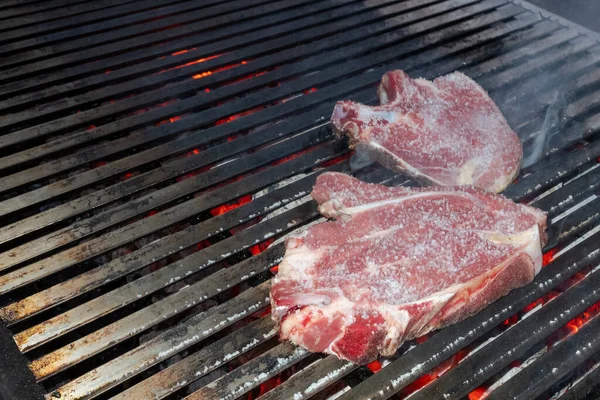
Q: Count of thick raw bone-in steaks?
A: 2